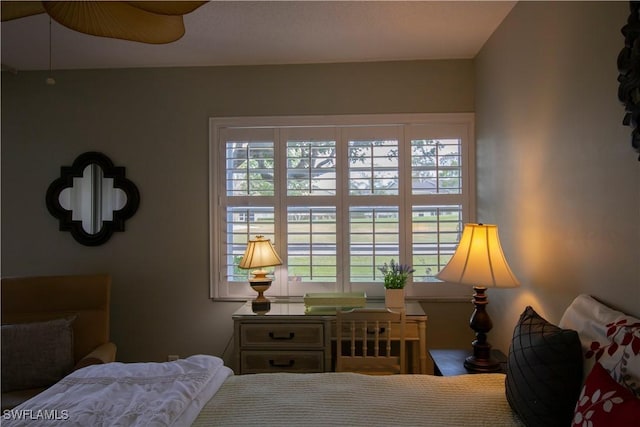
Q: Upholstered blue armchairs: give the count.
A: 0